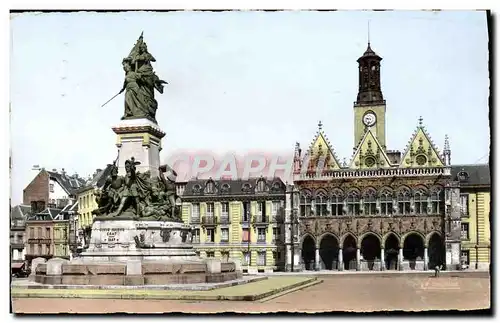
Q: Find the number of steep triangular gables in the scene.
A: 3